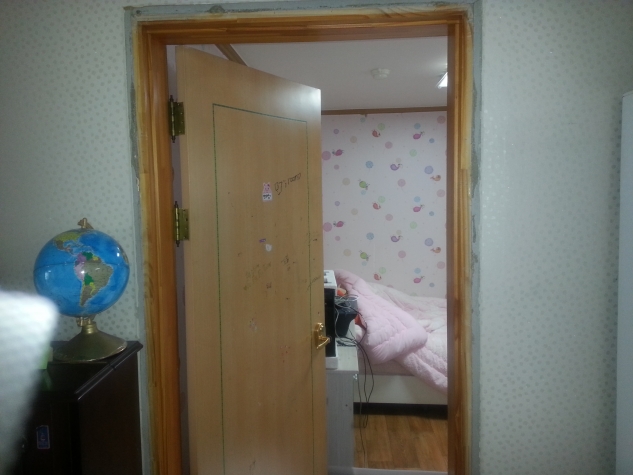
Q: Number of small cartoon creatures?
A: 14